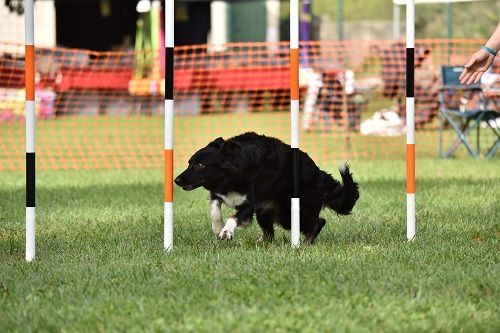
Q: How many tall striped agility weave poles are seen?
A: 4